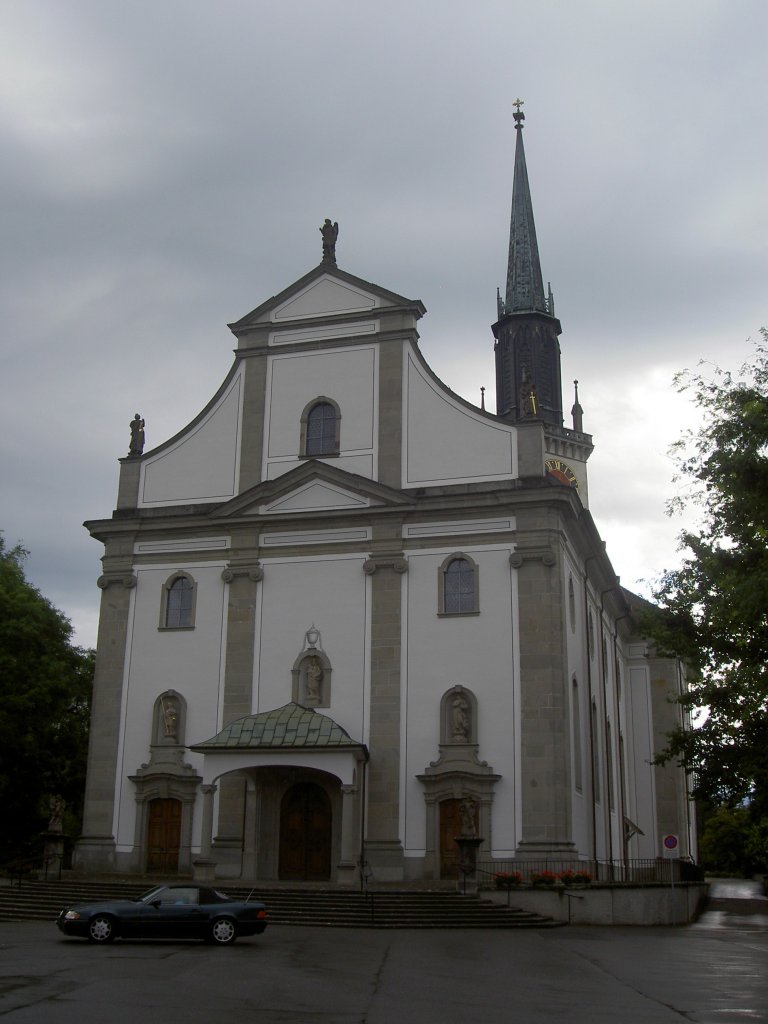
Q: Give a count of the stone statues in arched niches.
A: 3